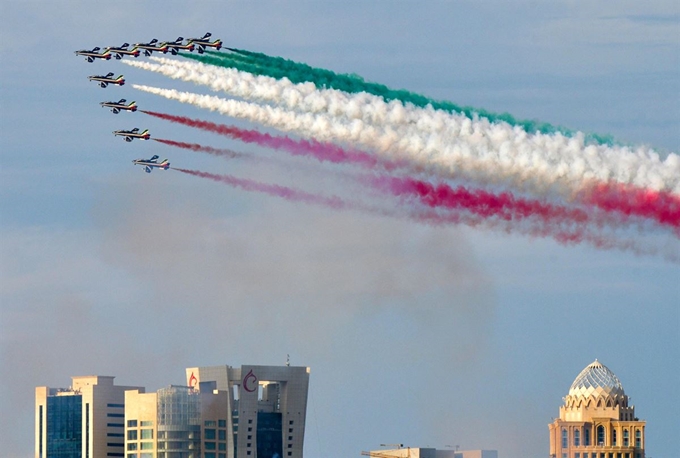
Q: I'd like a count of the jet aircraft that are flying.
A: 9